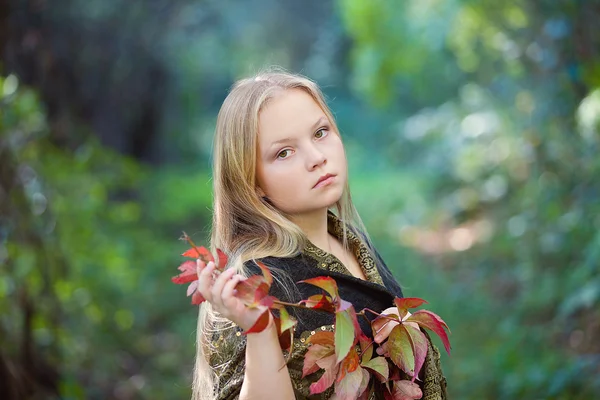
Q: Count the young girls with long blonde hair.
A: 1